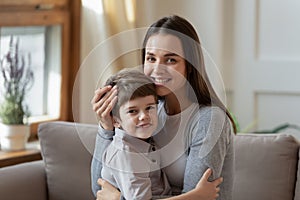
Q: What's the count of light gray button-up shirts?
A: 1